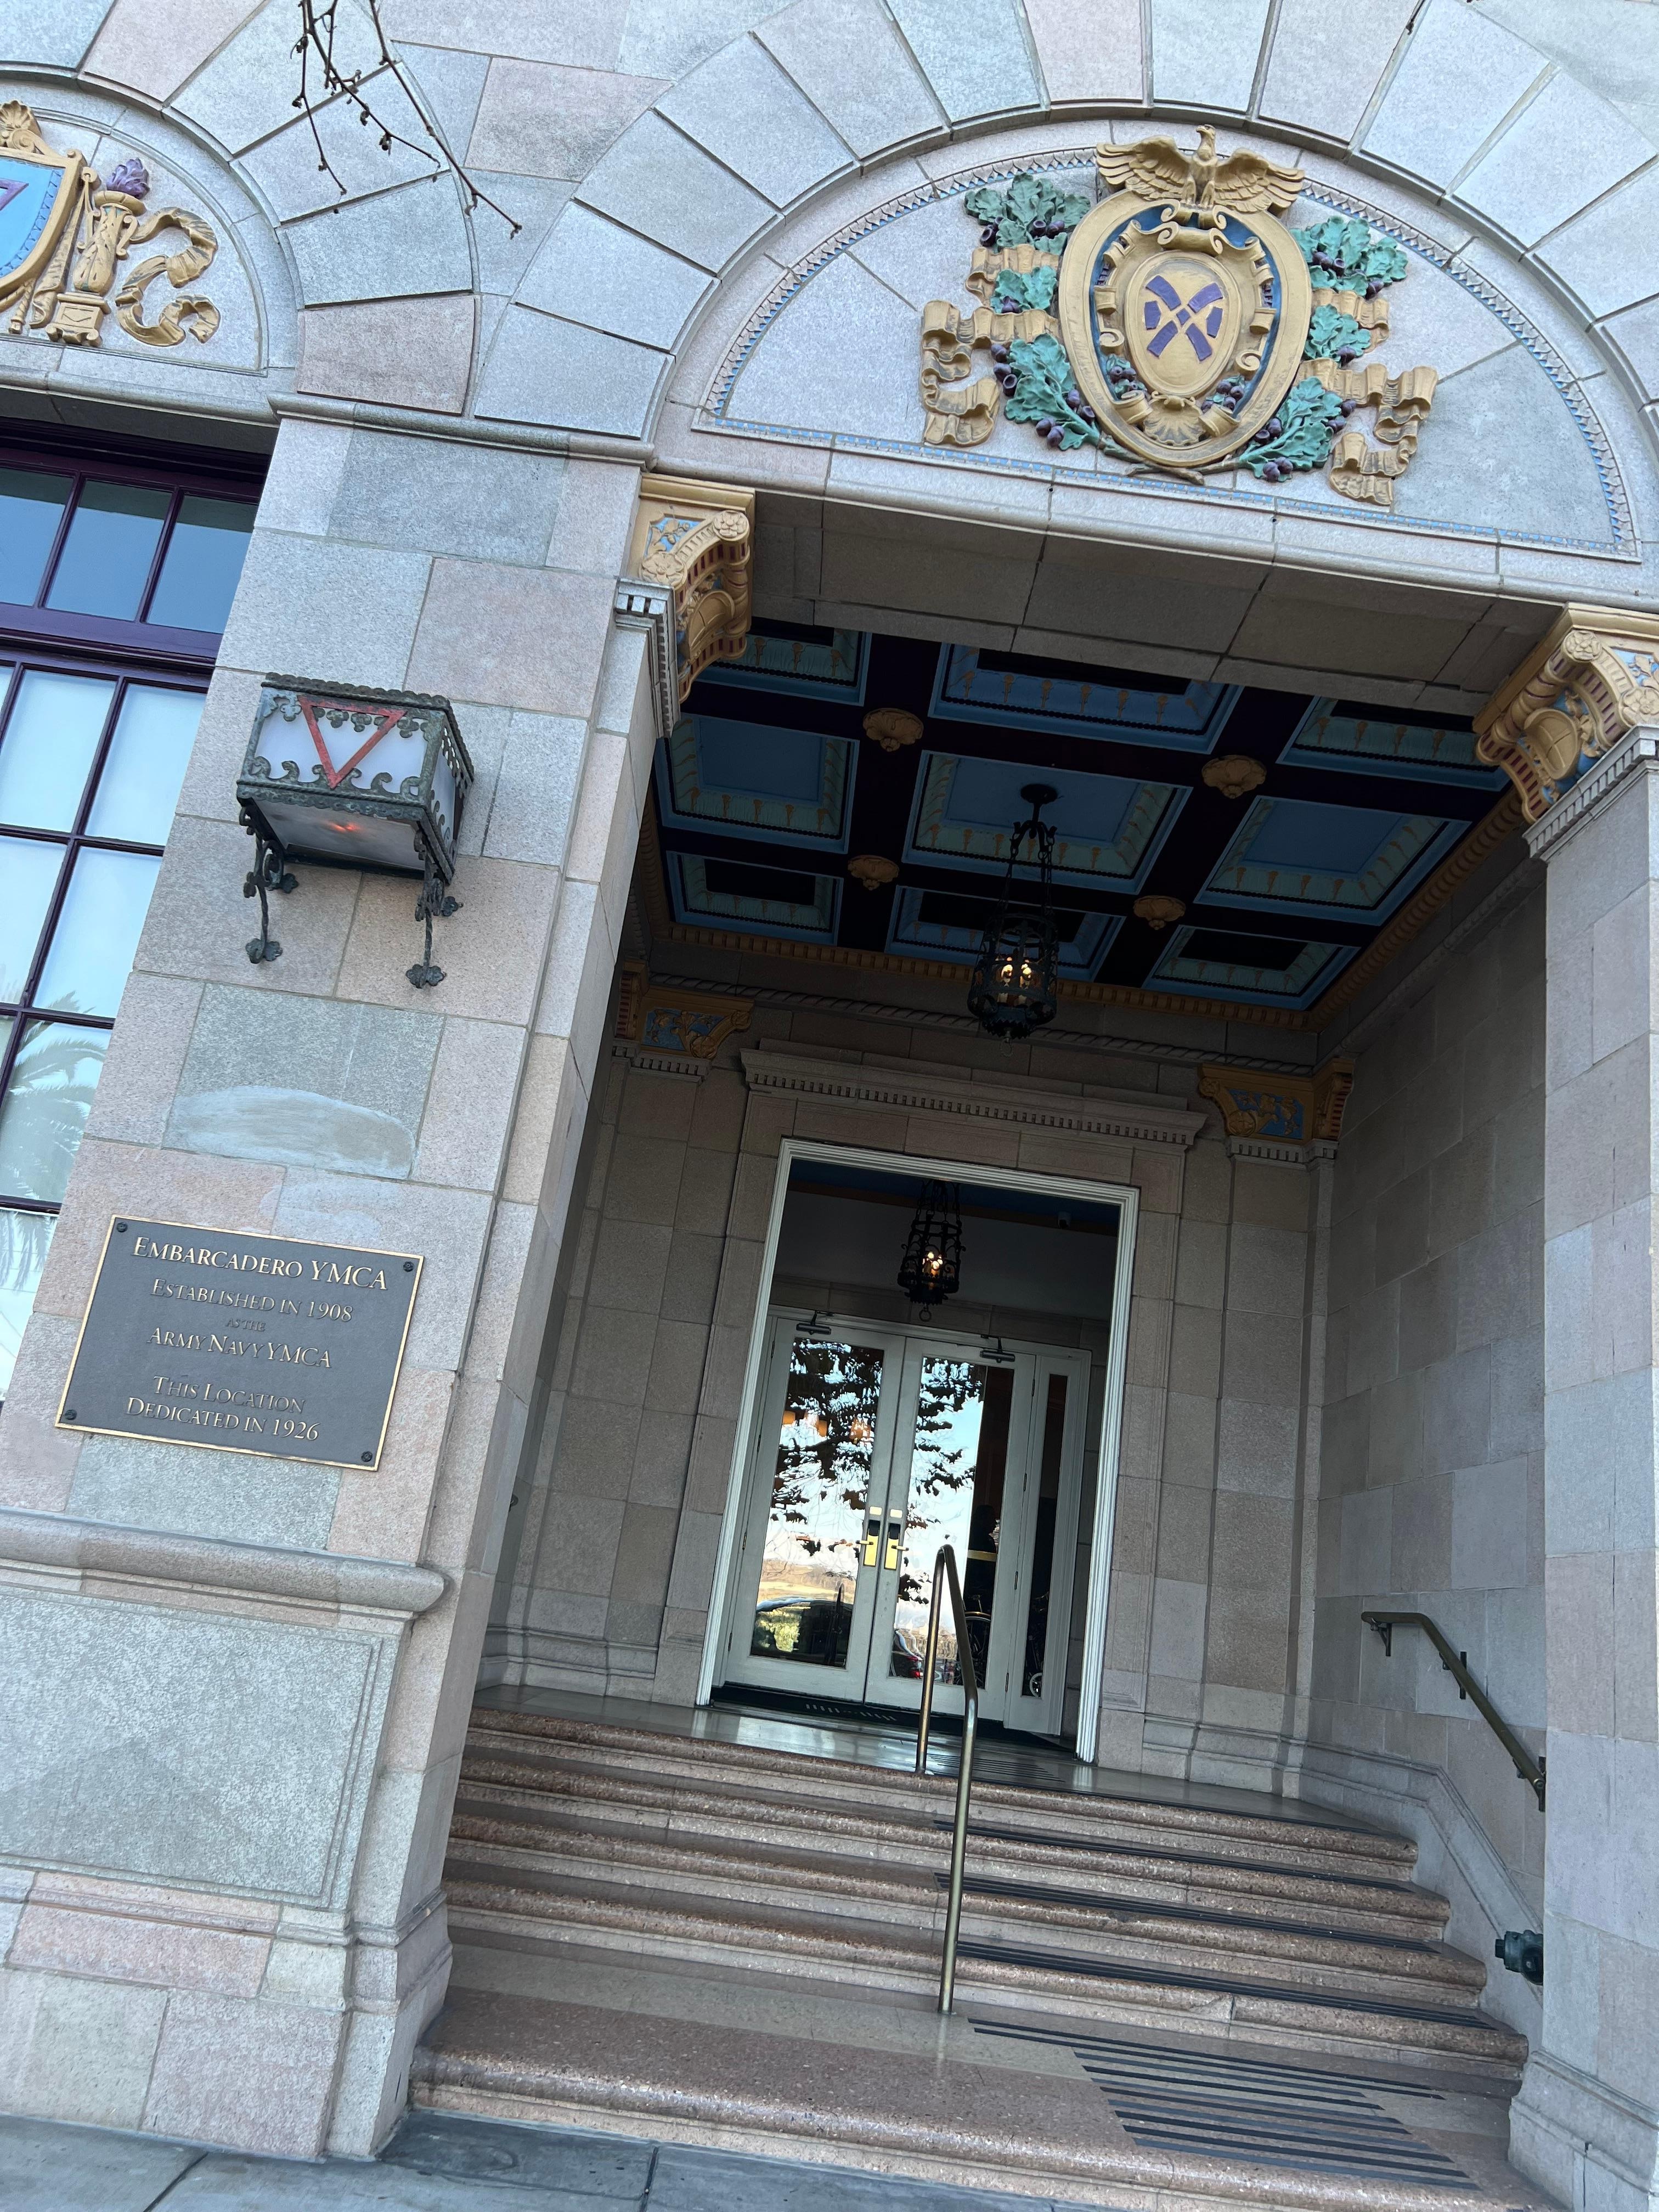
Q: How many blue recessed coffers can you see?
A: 9